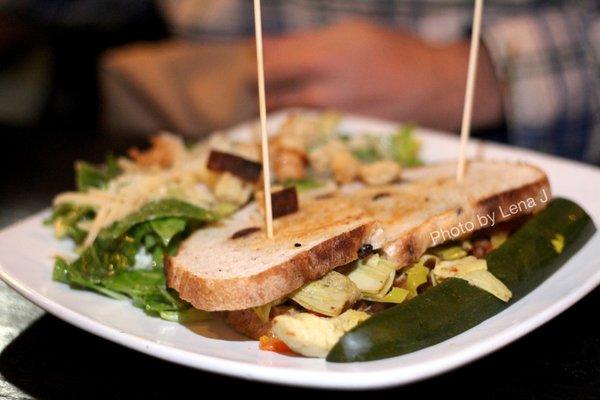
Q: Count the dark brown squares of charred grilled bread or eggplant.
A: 2